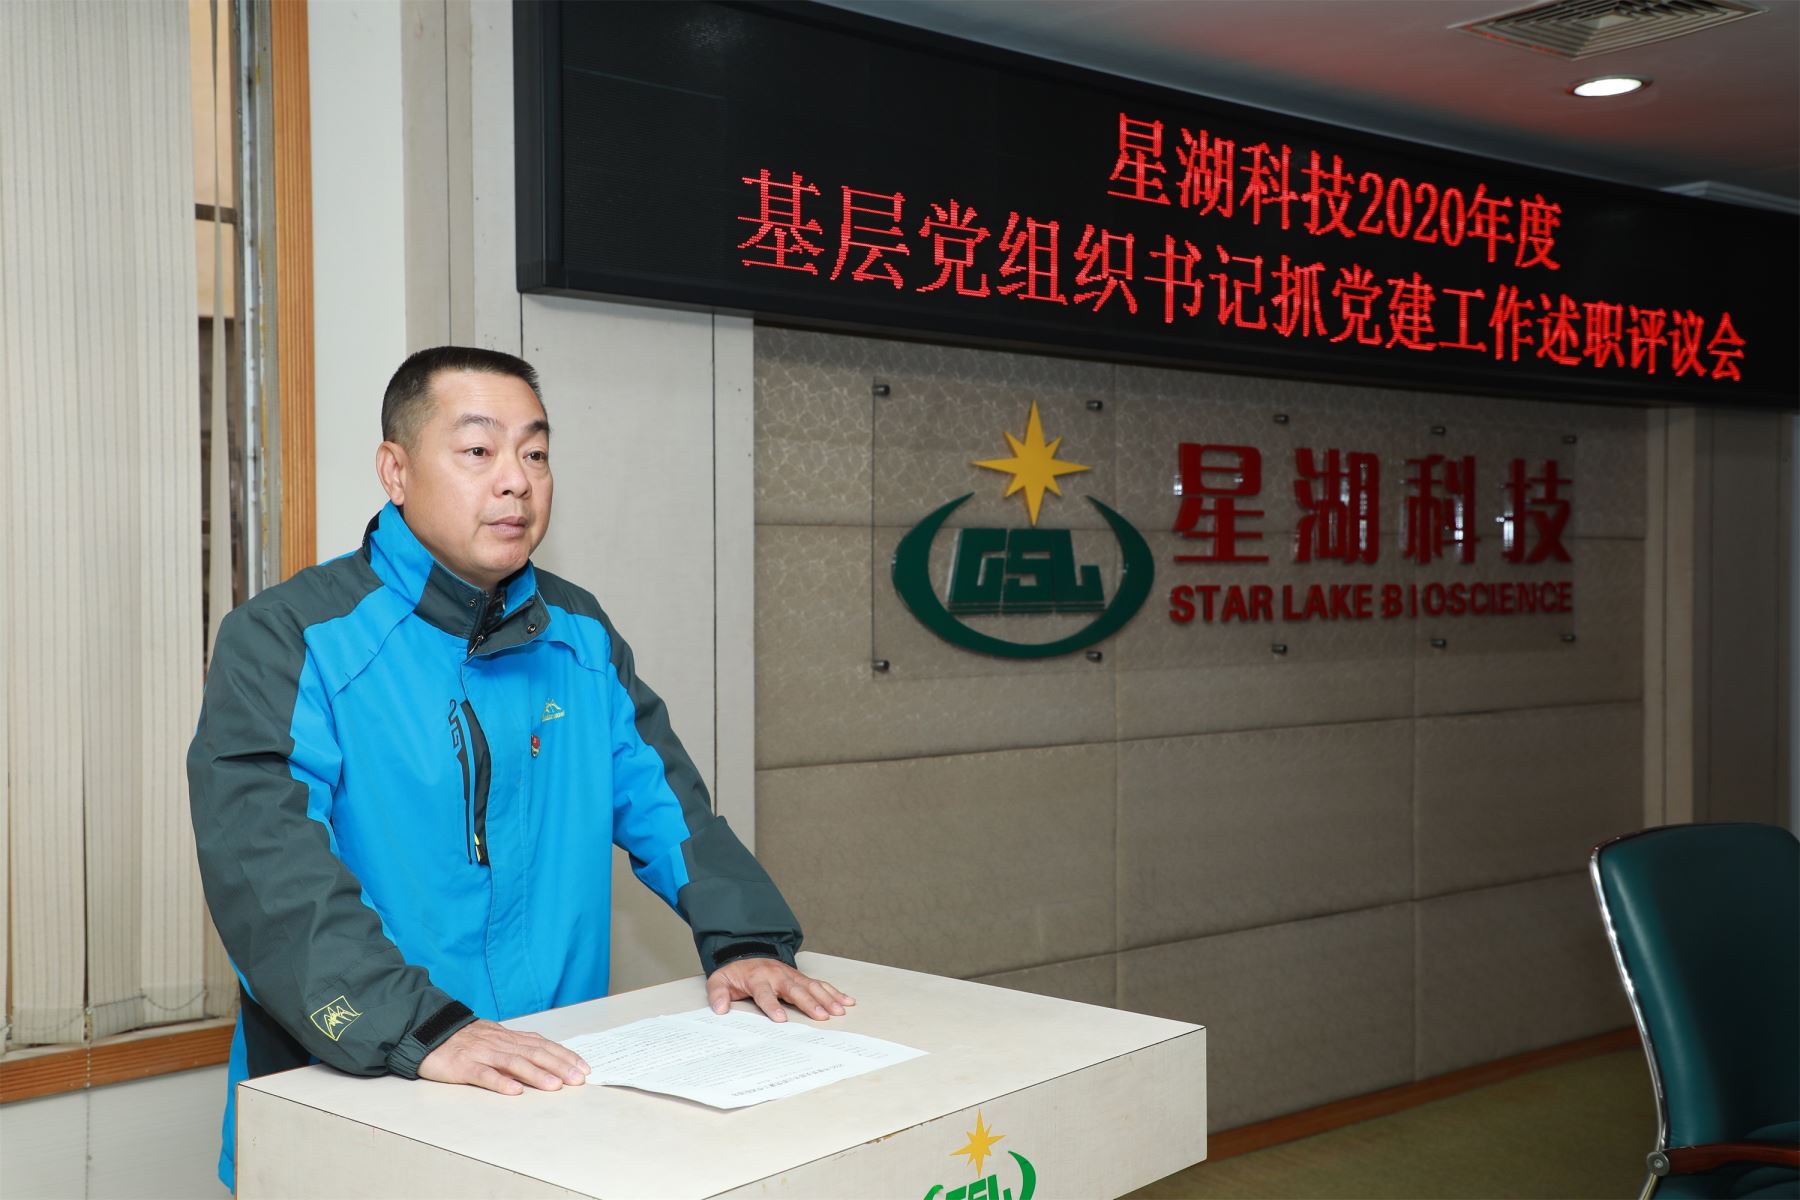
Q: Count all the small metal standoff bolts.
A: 10